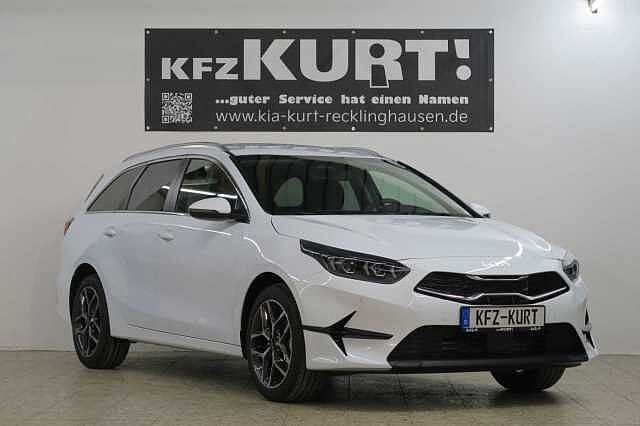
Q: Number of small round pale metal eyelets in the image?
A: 14